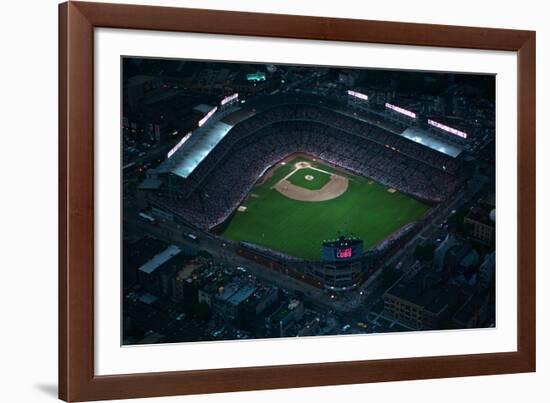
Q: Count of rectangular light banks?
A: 6